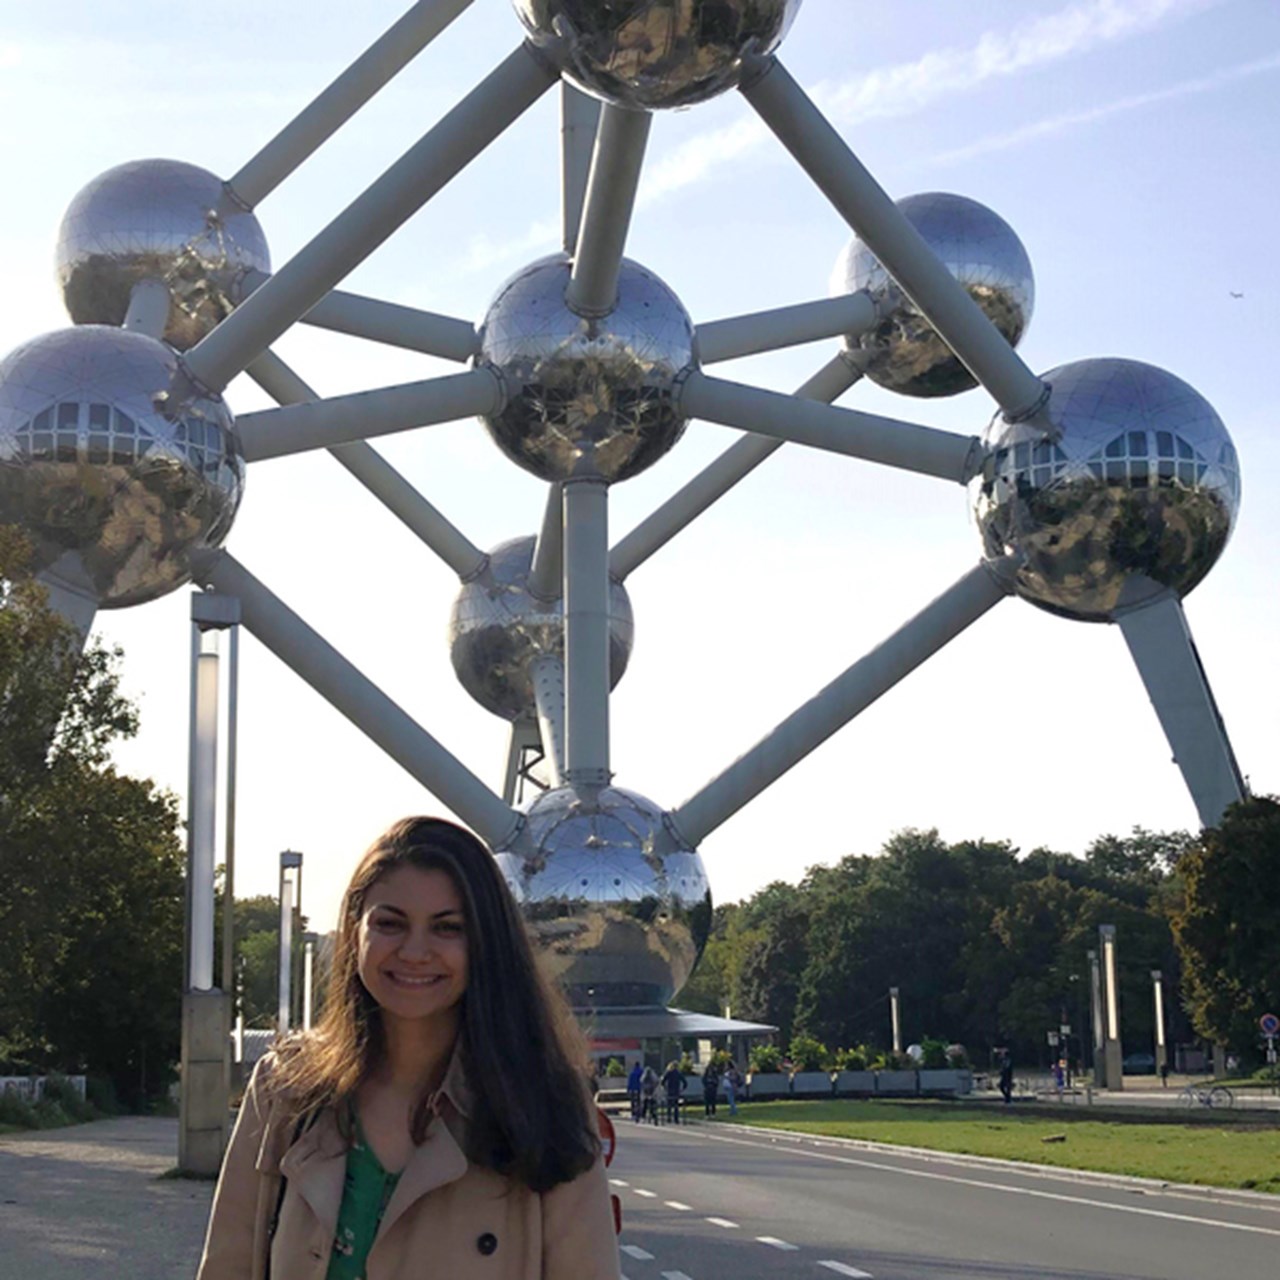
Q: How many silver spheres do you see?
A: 8